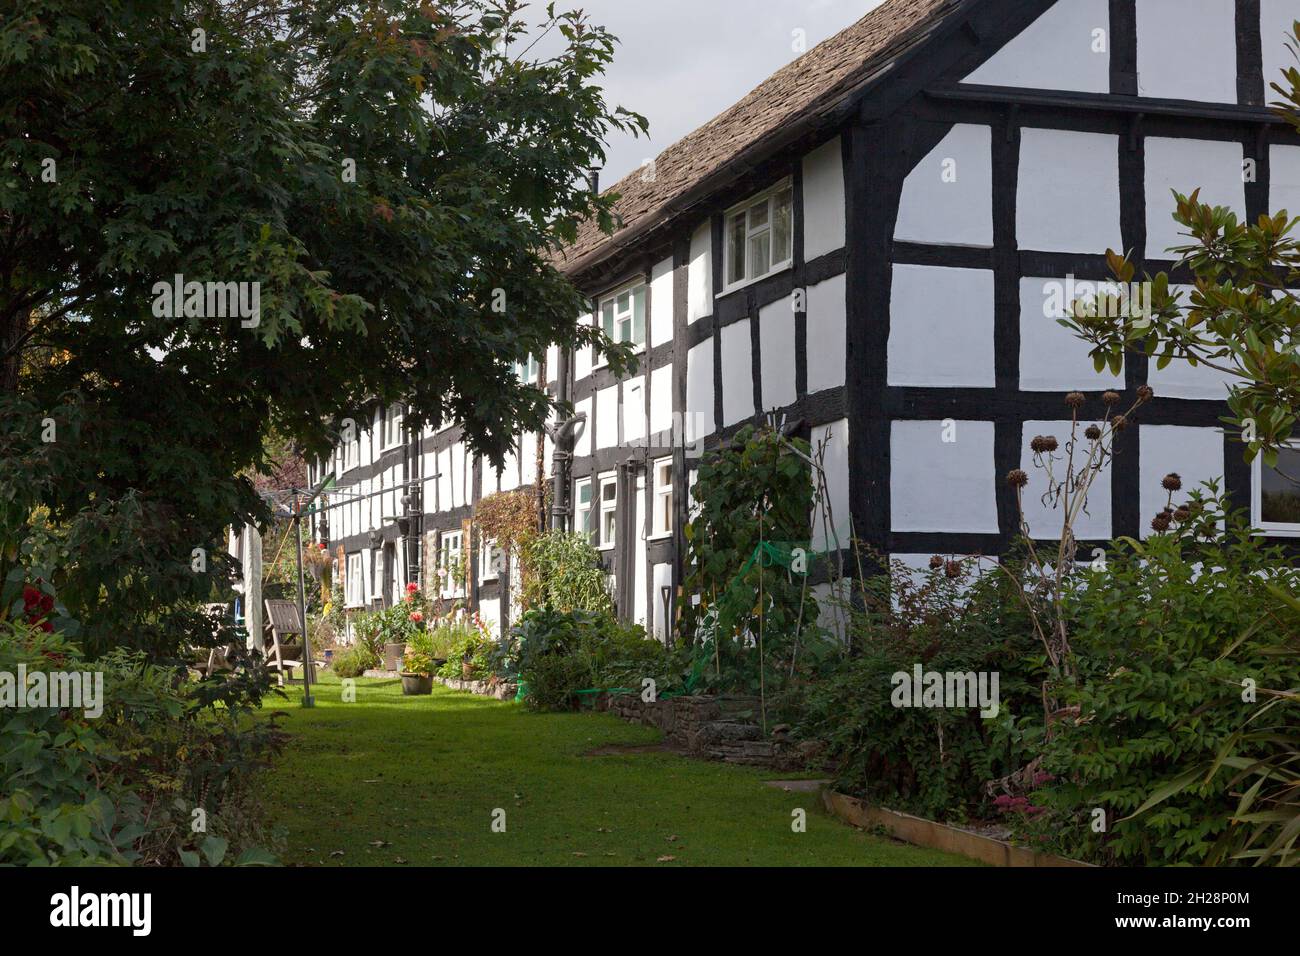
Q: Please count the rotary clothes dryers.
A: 1